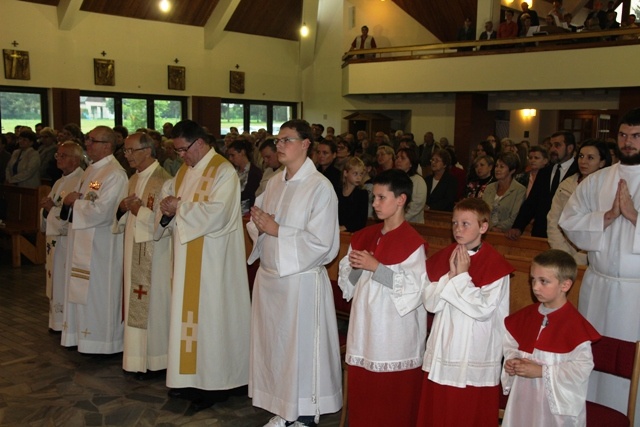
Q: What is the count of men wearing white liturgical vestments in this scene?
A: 6